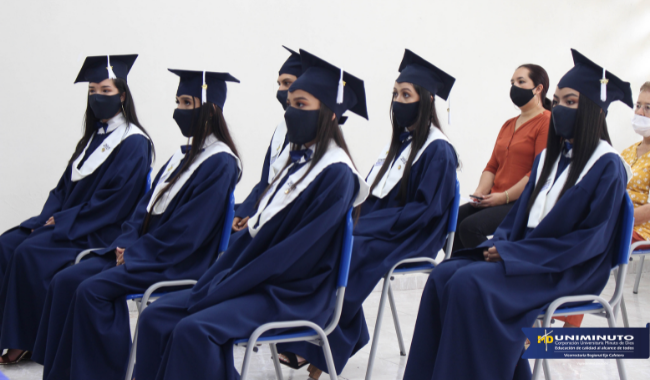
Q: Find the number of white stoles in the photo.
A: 6